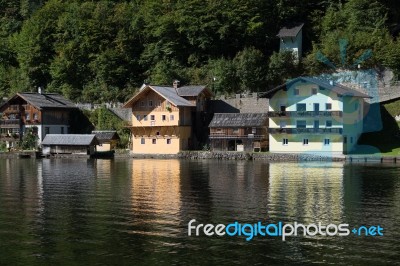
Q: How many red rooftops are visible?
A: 0